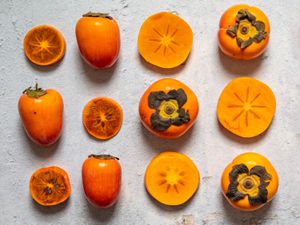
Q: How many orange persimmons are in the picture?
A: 12